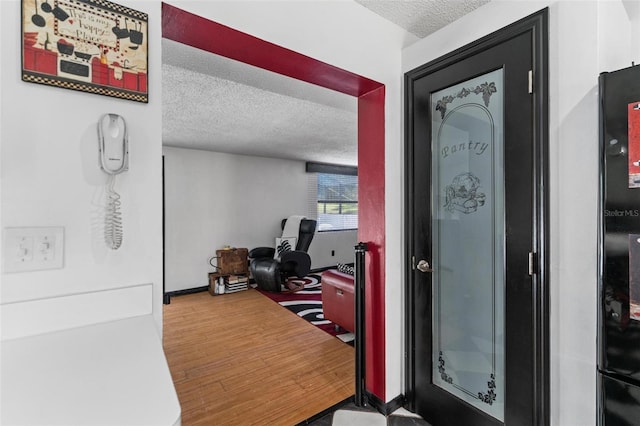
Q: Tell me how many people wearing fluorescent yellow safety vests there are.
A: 0